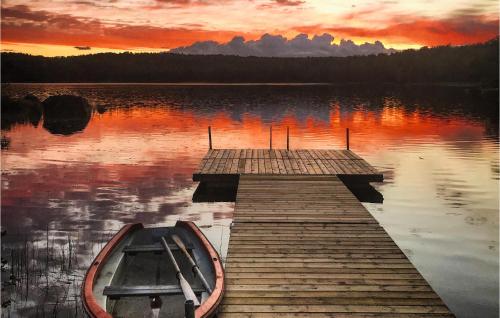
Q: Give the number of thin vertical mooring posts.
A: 4